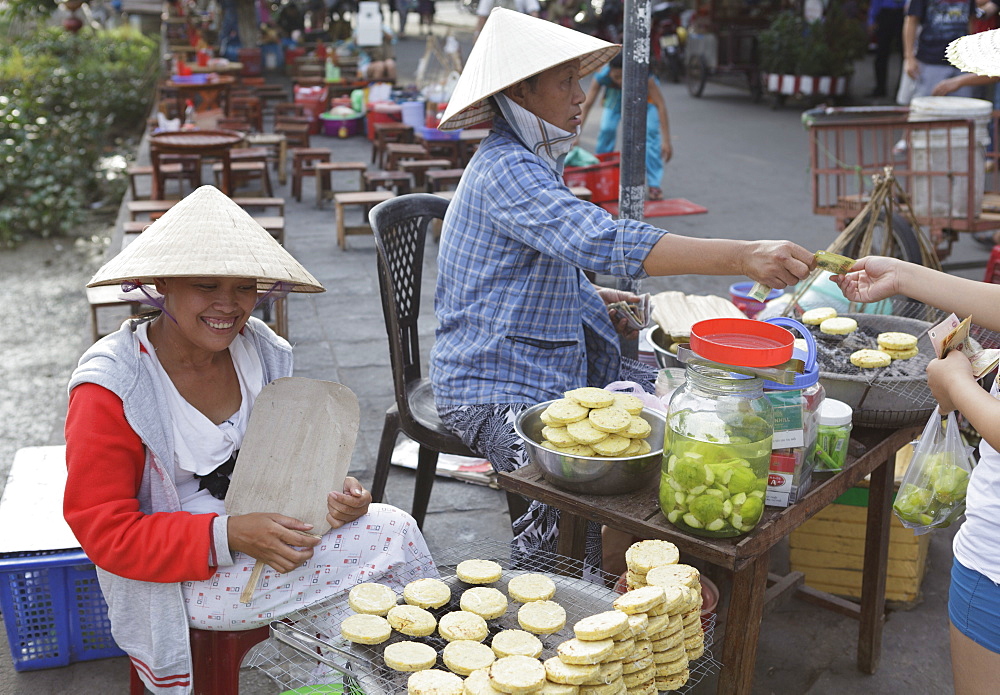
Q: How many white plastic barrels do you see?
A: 1